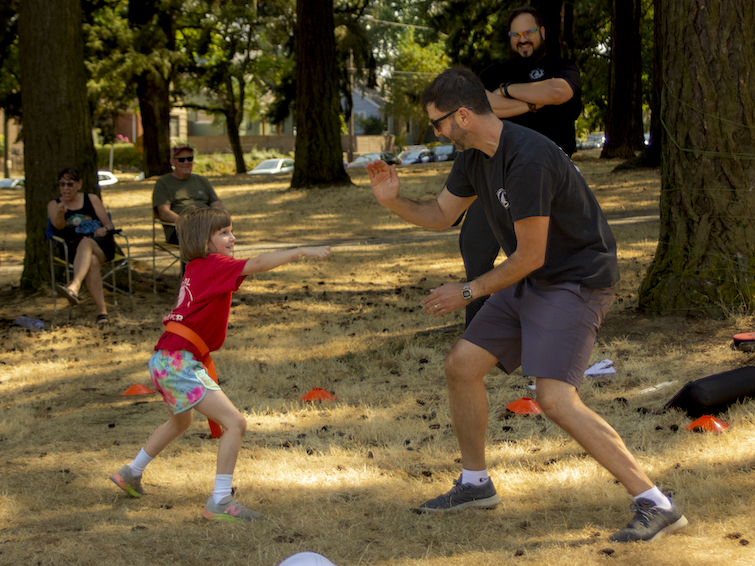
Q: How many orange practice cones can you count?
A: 4